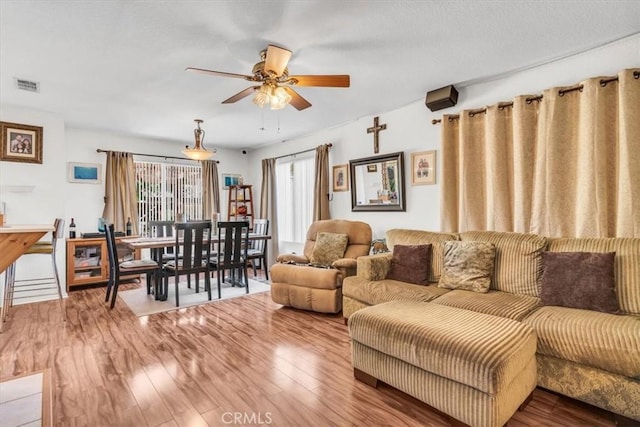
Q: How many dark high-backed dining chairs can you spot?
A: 6